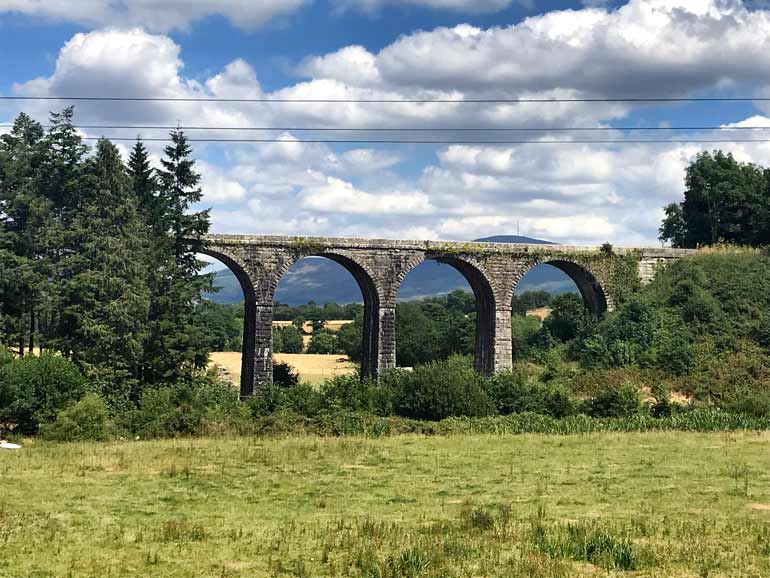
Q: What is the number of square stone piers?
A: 3